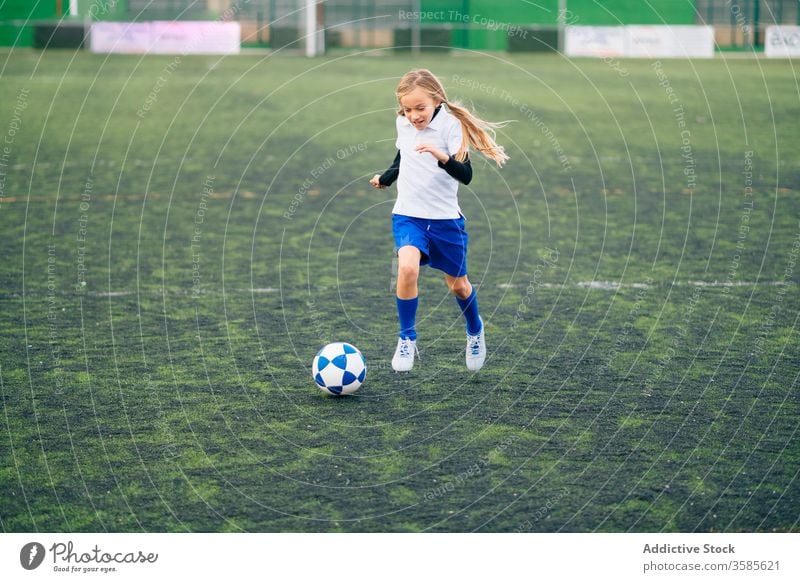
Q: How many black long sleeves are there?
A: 2